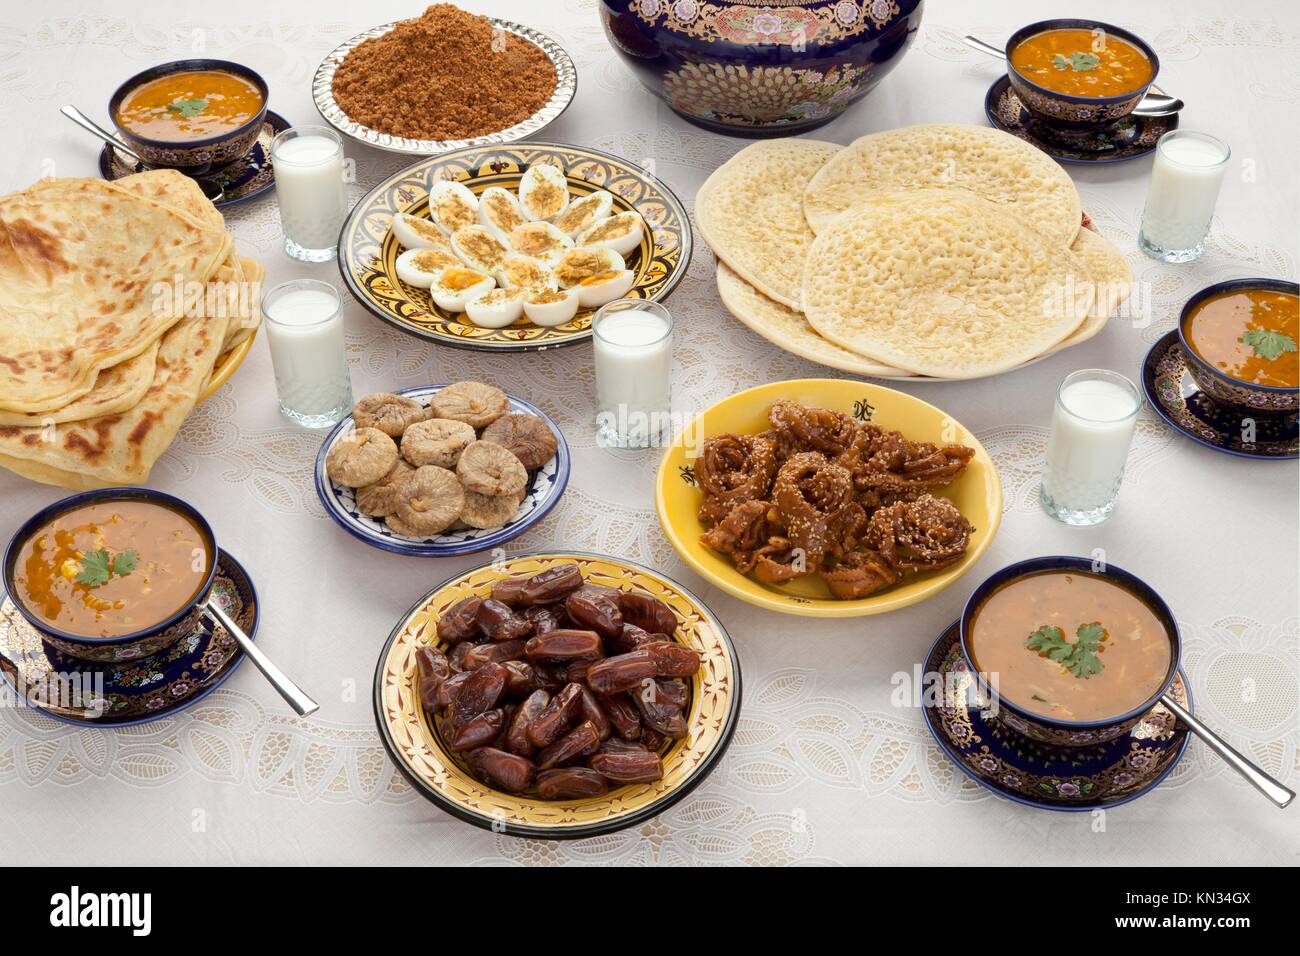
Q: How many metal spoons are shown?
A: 4